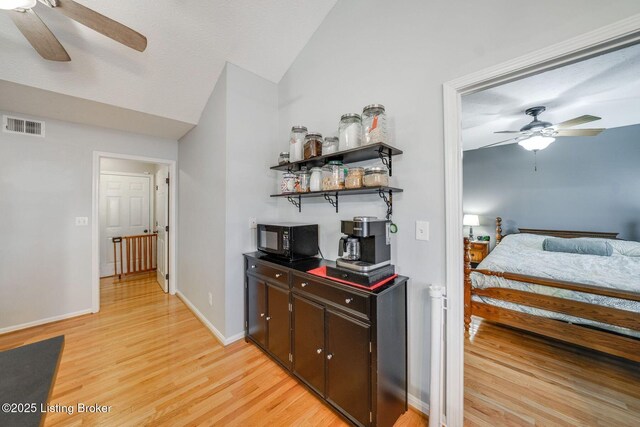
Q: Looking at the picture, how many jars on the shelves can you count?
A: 12